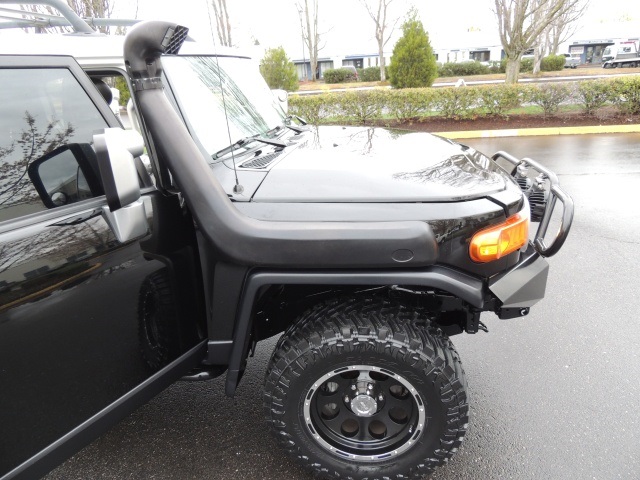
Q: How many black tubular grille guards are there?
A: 1